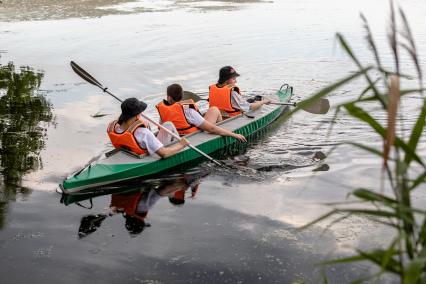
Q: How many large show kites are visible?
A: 0